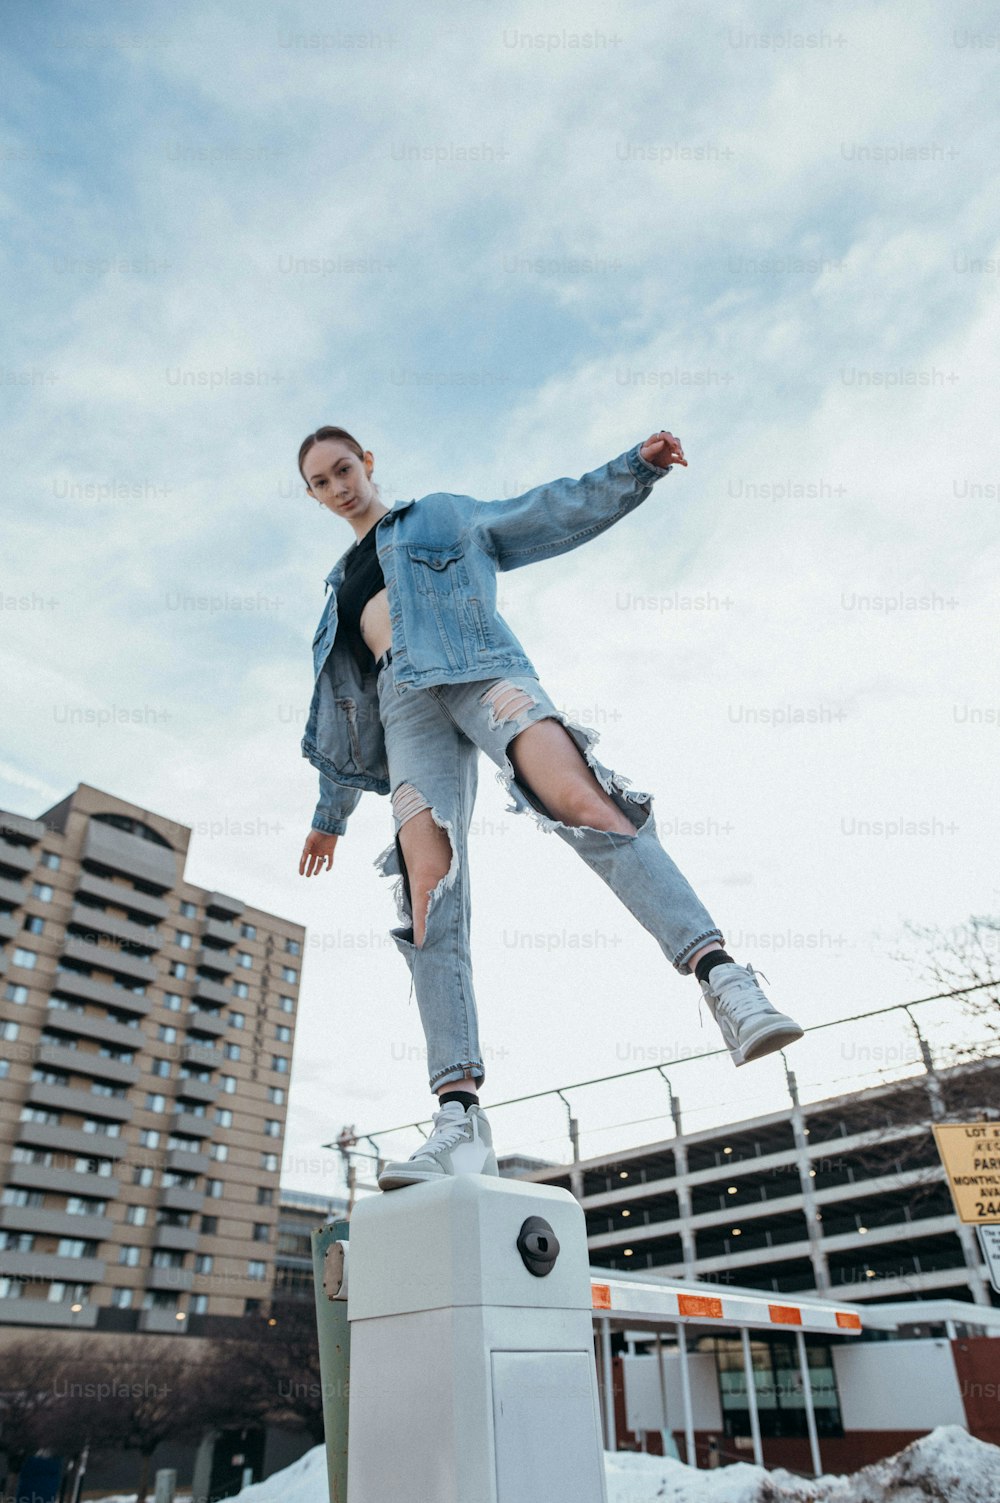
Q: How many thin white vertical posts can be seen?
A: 4